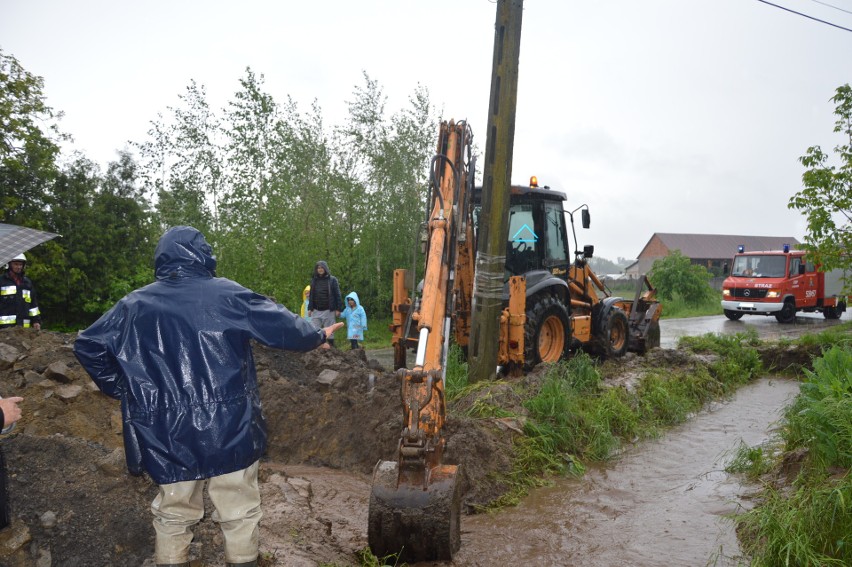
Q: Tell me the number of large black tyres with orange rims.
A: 2